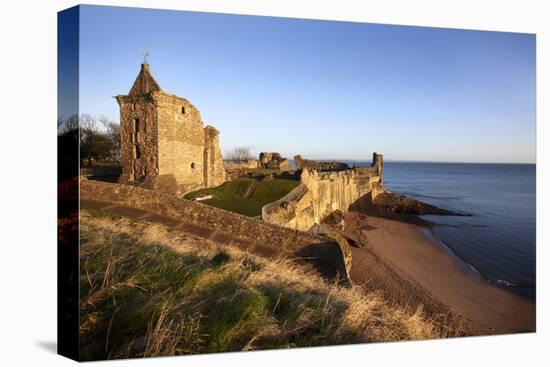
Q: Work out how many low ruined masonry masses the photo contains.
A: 2